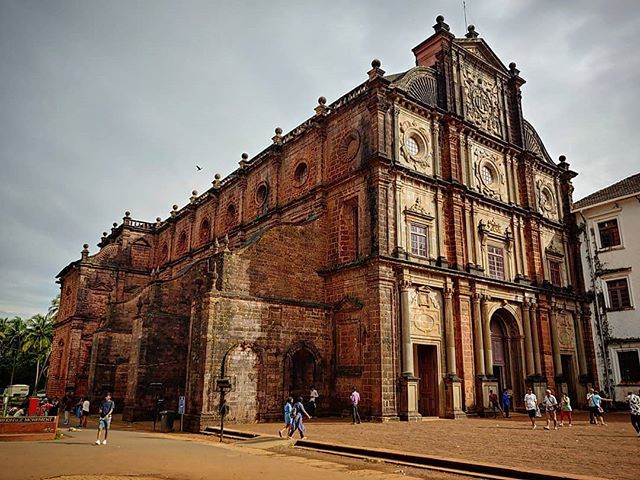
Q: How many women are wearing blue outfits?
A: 2